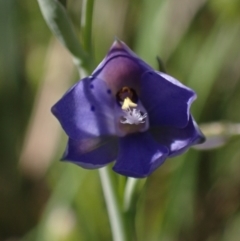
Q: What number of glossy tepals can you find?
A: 6